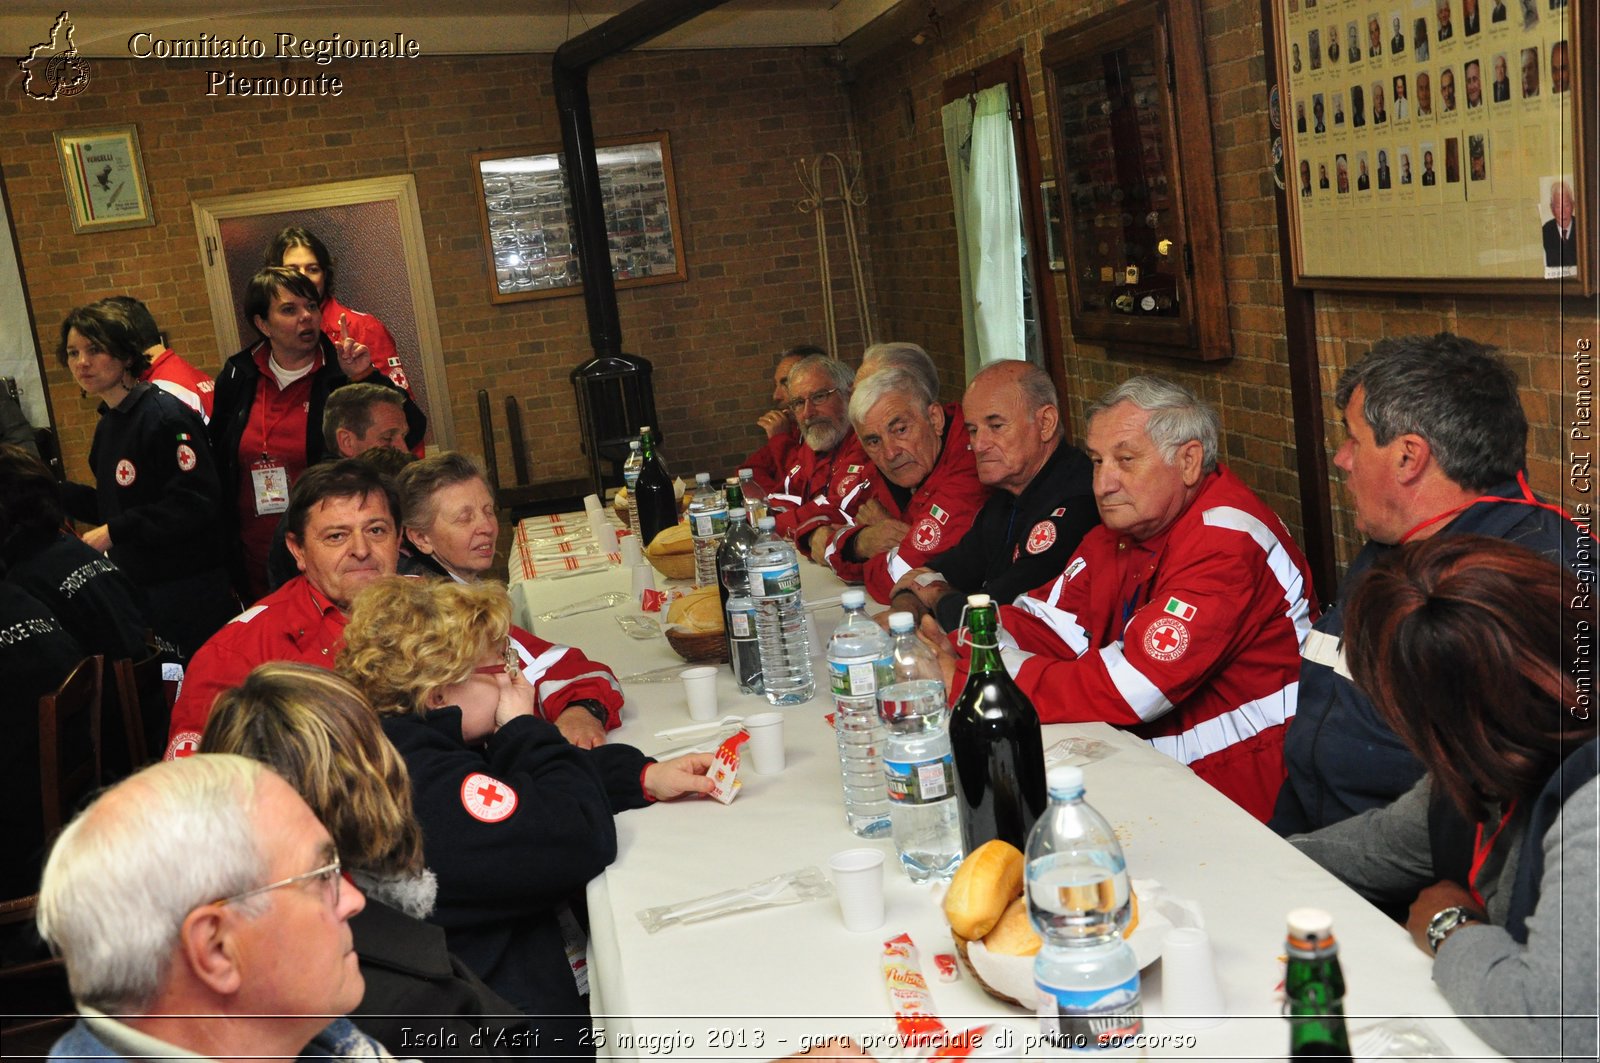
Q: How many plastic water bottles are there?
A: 8